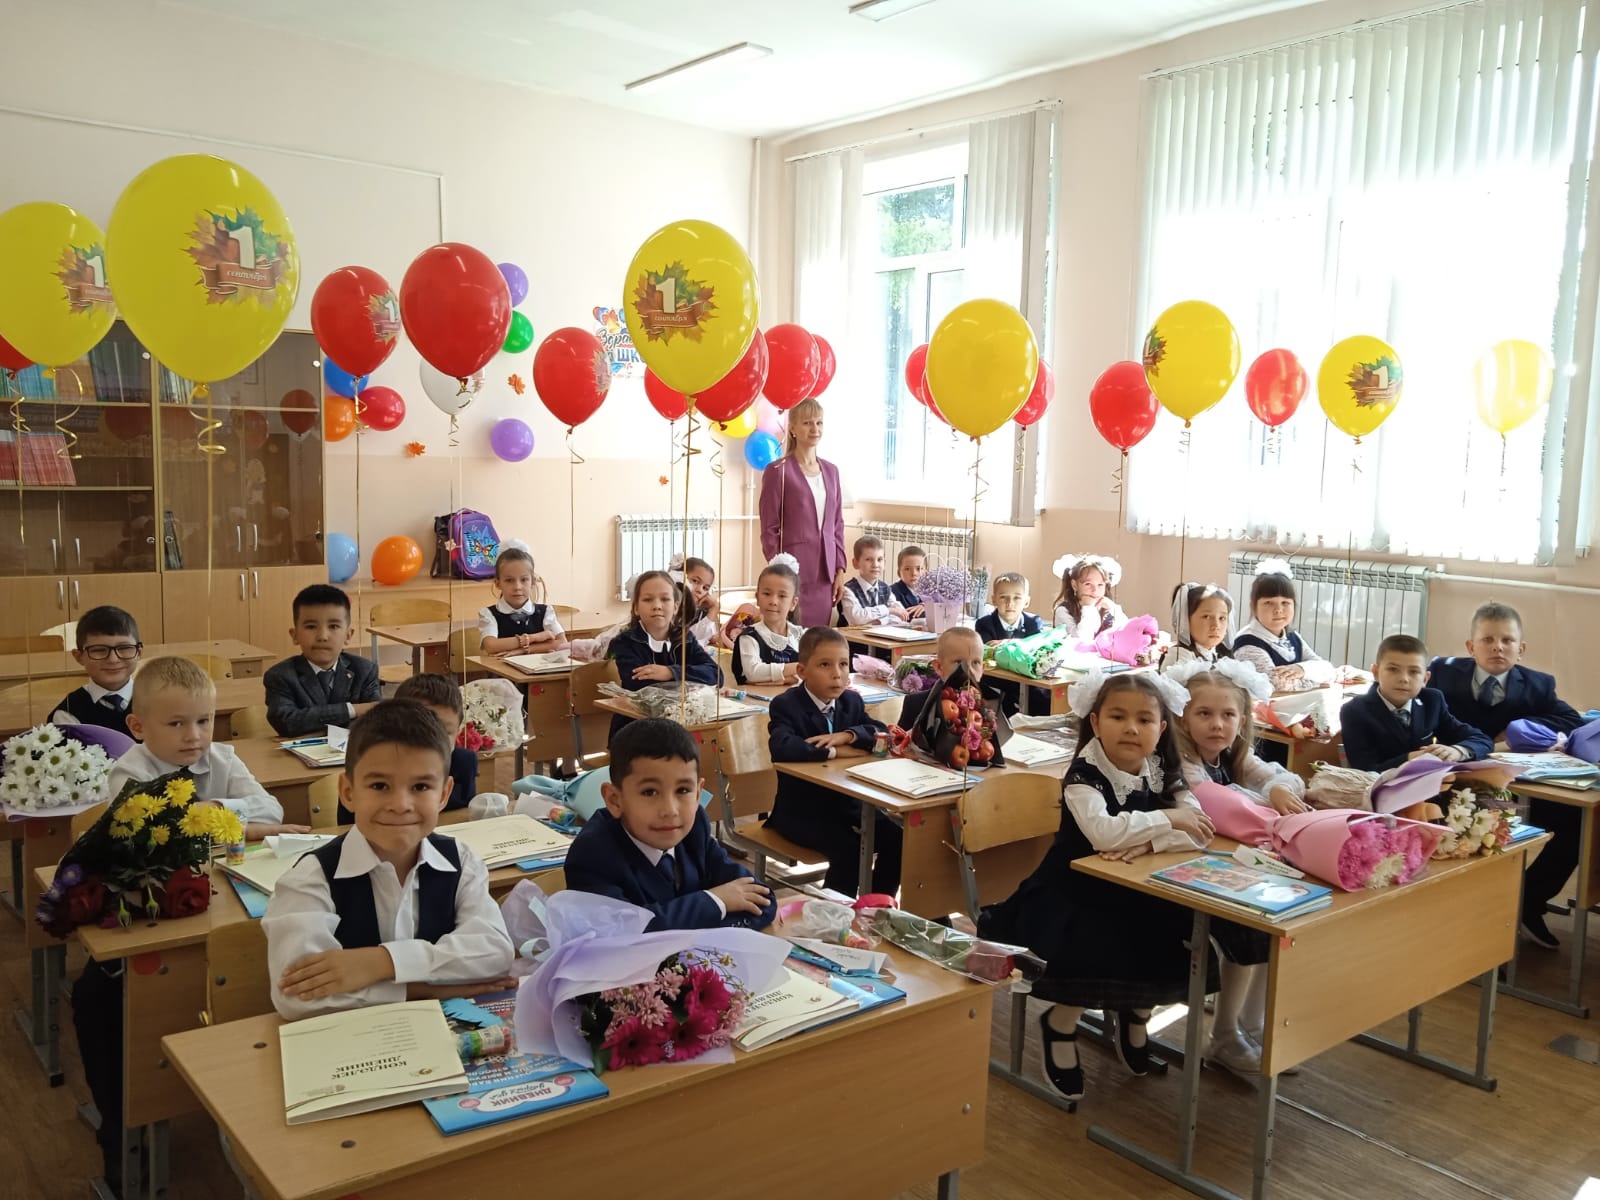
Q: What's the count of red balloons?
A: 14